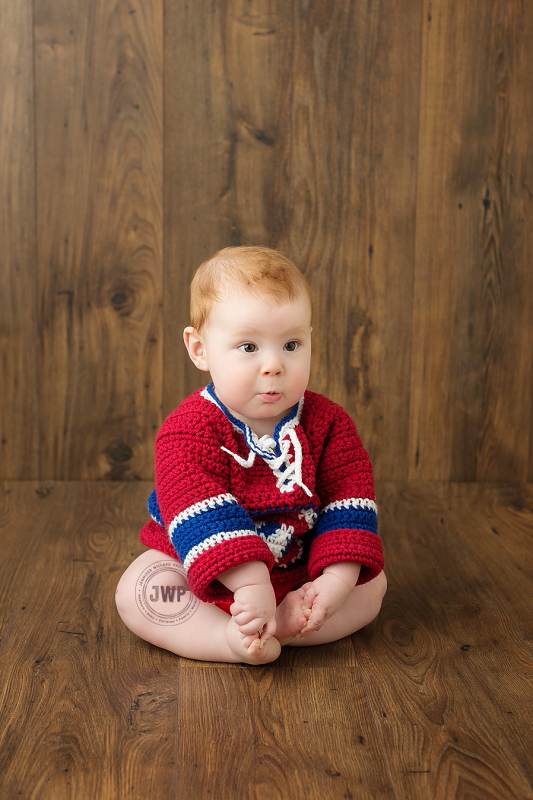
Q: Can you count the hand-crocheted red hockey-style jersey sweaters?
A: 1